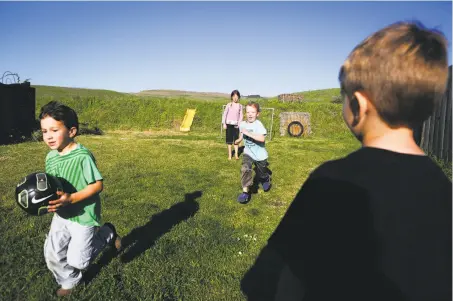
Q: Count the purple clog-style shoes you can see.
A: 2